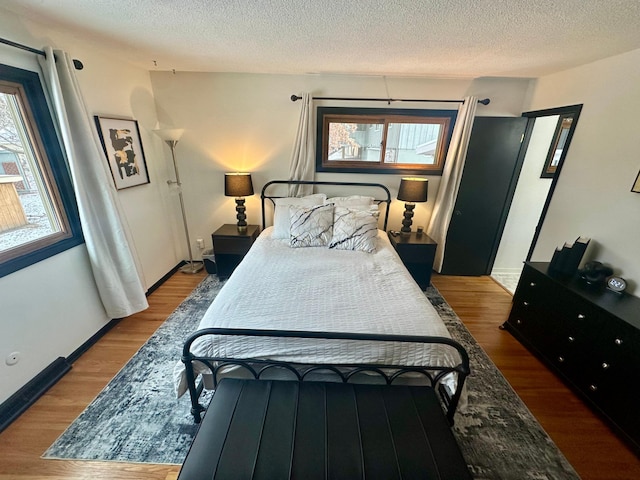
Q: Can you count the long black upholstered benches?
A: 1